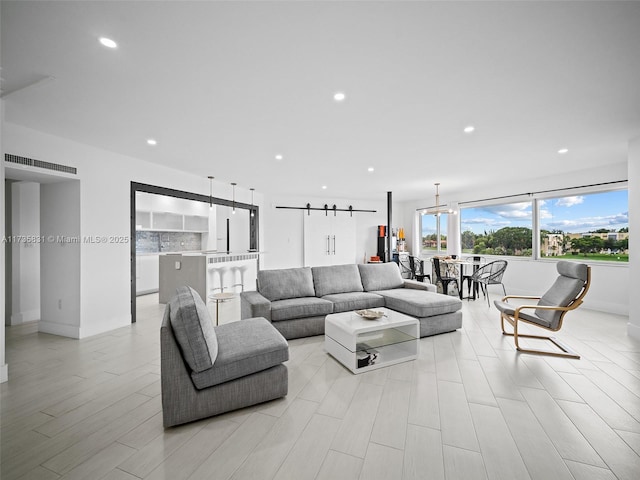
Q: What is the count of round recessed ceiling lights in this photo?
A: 8